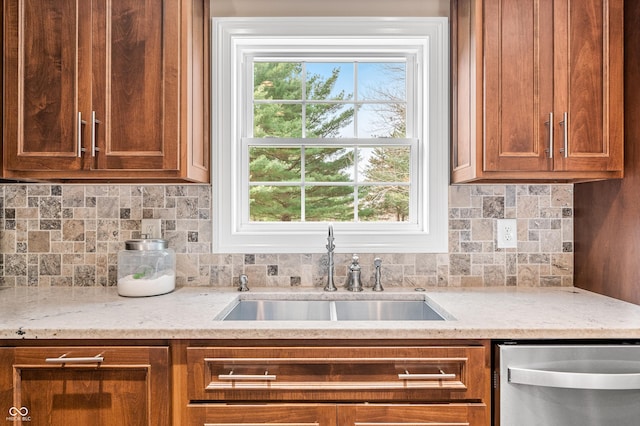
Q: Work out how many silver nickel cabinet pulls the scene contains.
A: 7